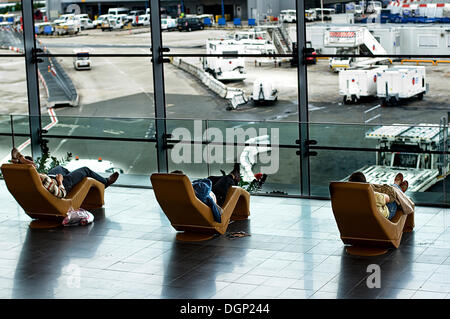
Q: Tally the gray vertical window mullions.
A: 3